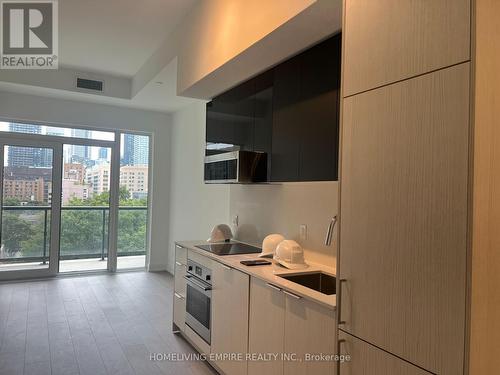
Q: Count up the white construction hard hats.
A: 3